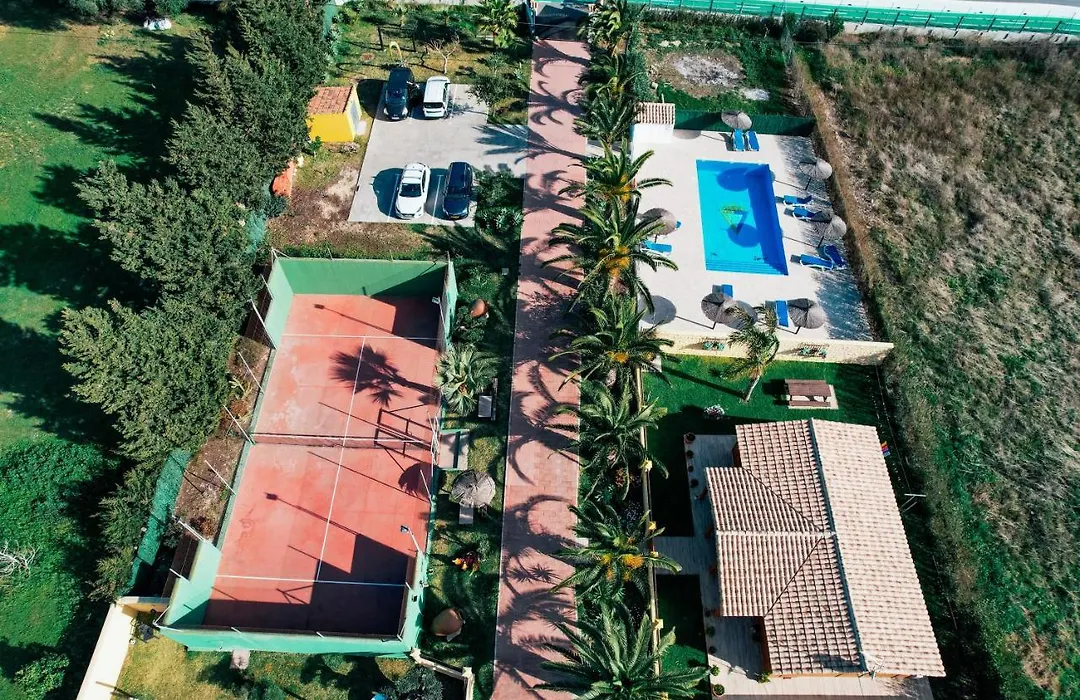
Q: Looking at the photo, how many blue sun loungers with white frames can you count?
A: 10